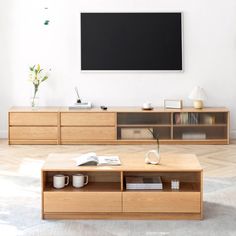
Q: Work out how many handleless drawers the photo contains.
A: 6